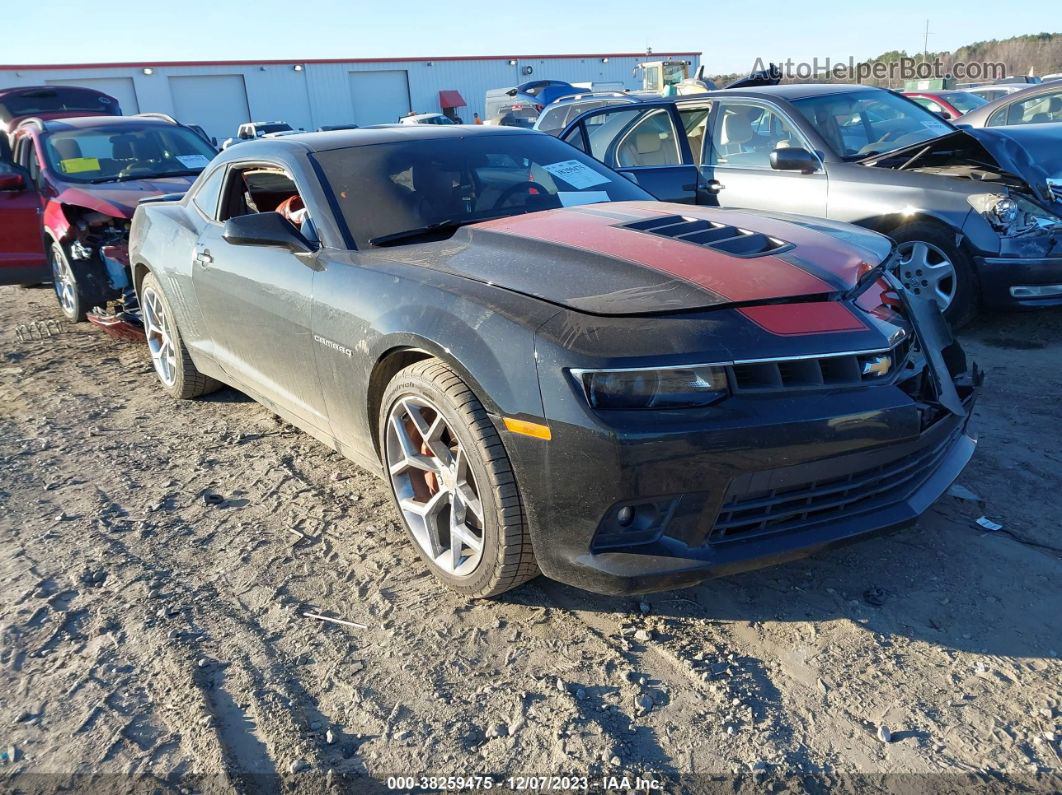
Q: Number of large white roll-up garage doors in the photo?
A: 3